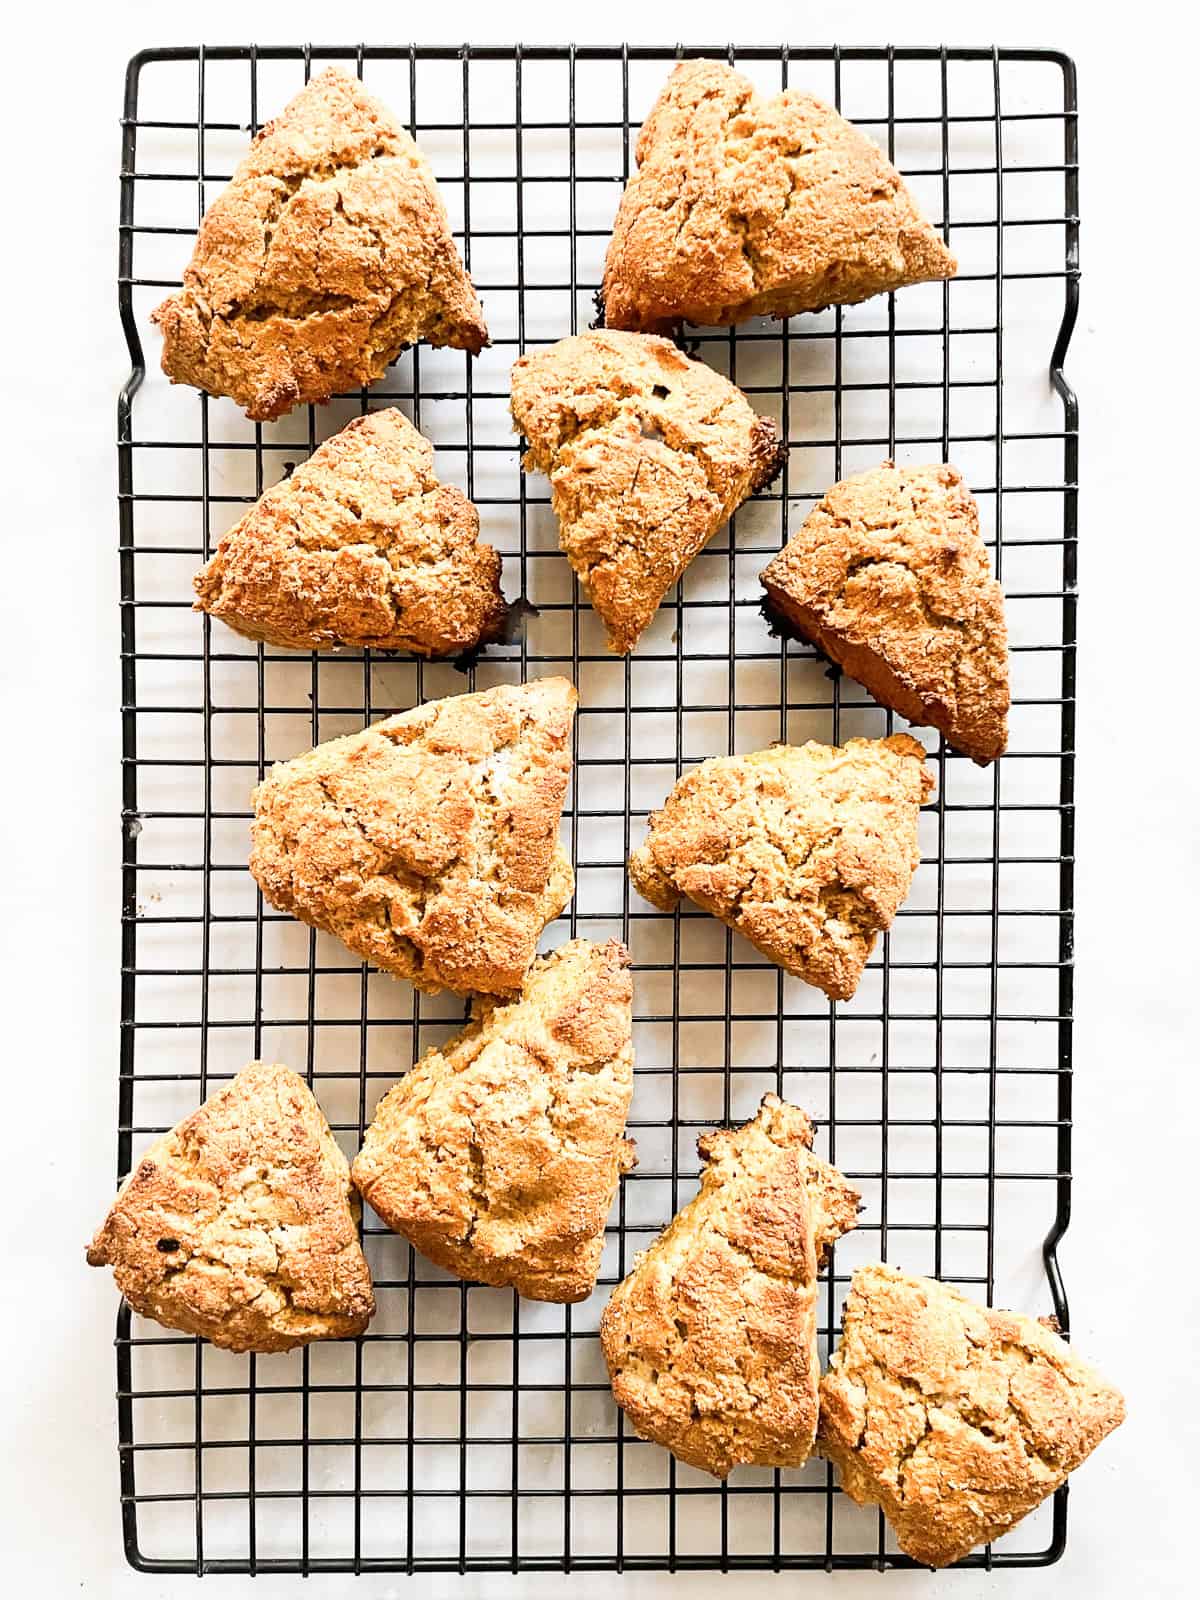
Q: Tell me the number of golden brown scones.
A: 11